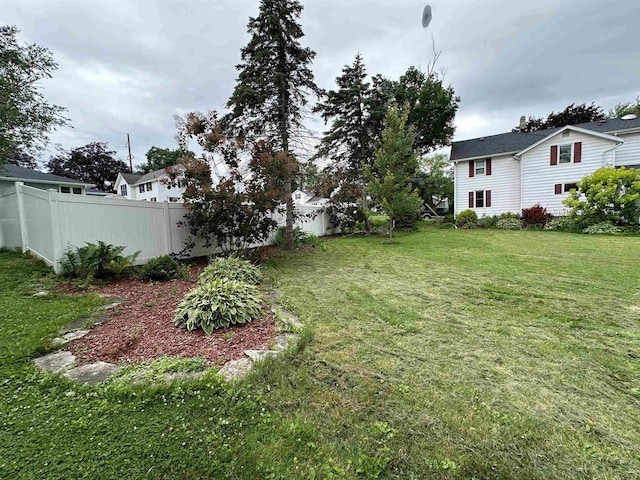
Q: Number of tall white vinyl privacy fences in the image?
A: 1